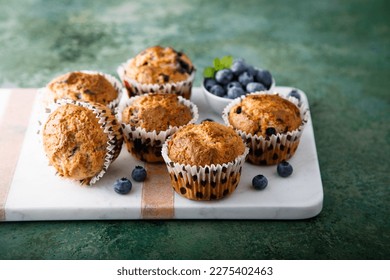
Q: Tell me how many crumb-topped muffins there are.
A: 6